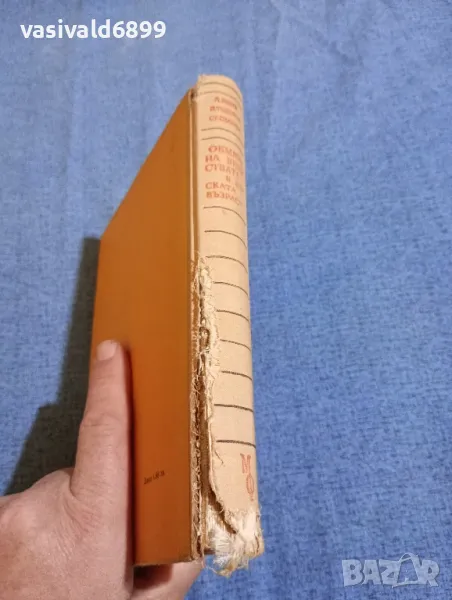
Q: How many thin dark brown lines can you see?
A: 13